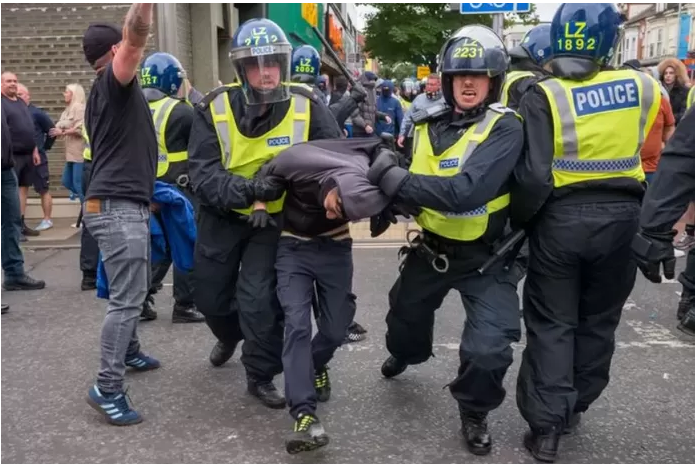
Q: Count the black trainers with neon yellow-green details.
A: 2